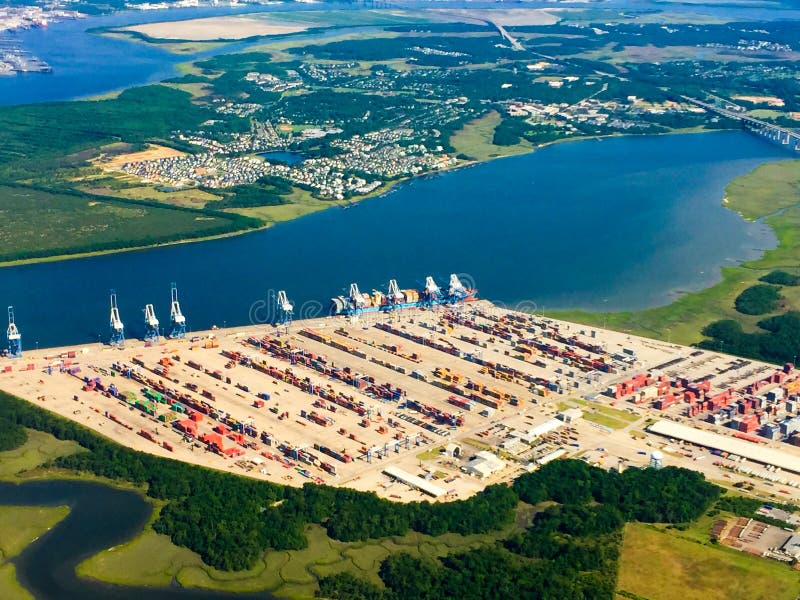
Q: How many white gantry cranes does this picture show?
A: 9